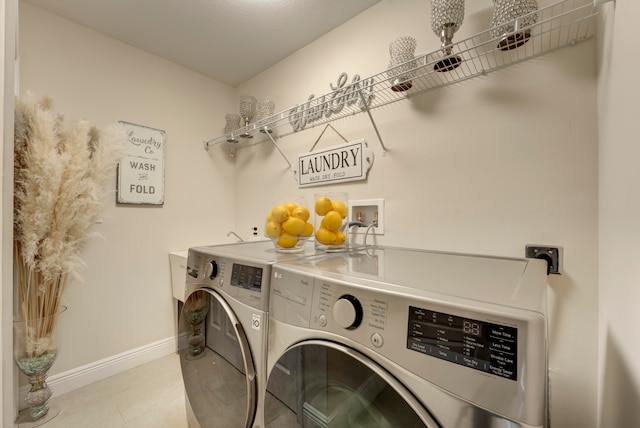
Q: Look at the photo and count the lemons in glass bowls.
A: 14